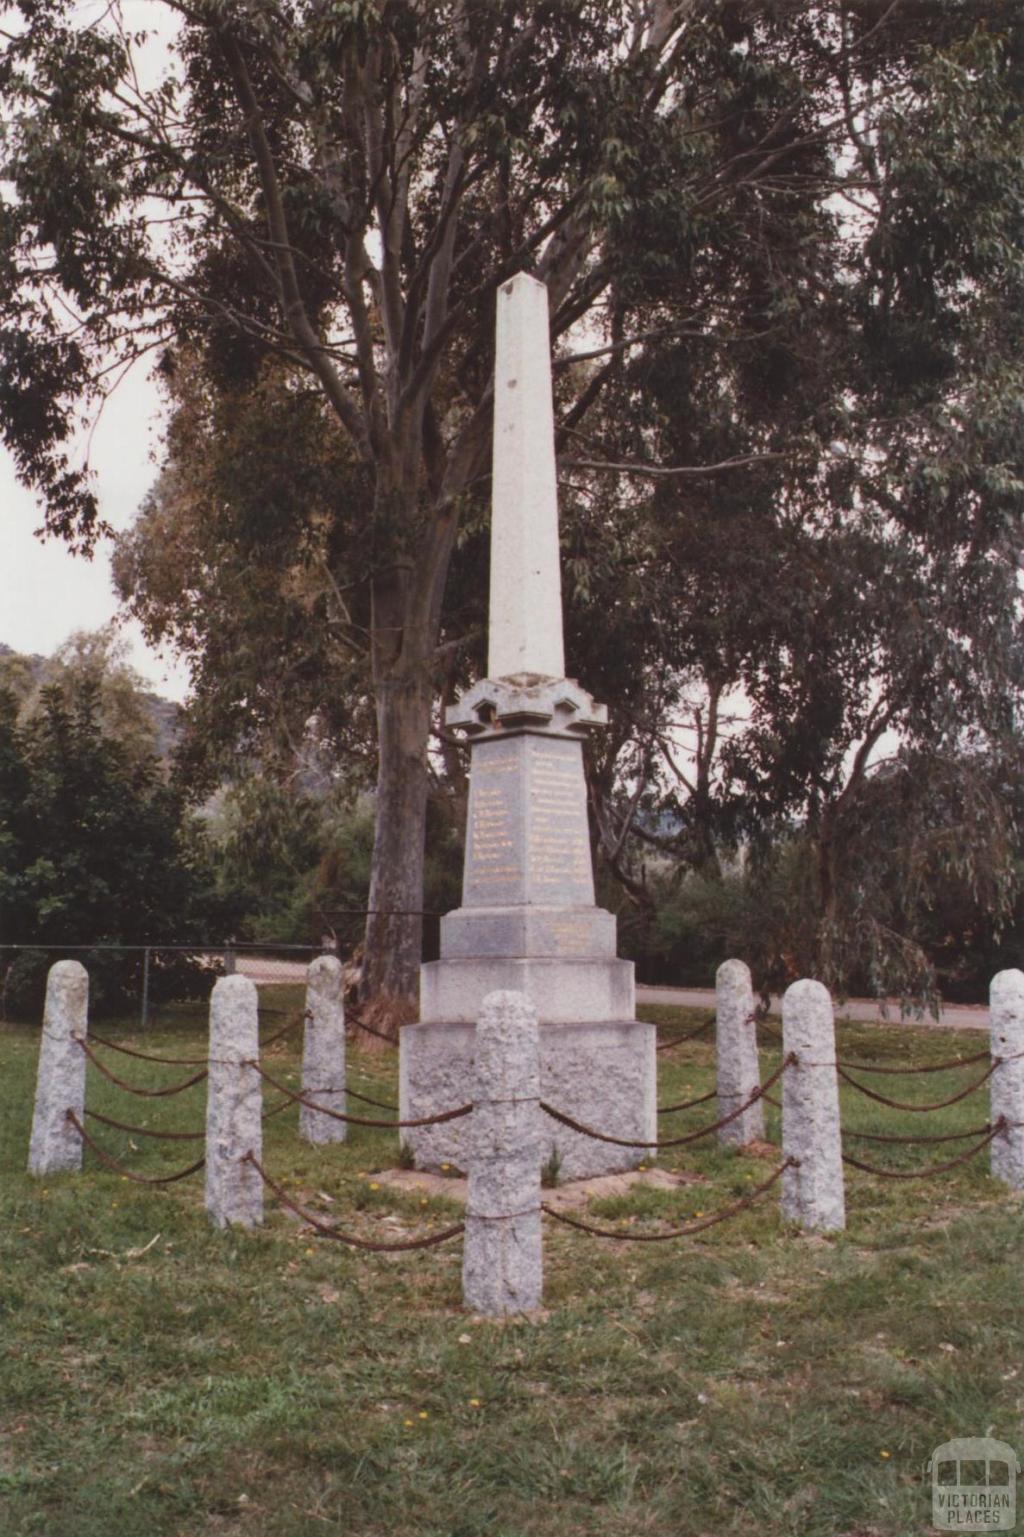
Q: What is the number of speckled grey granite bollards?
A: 7